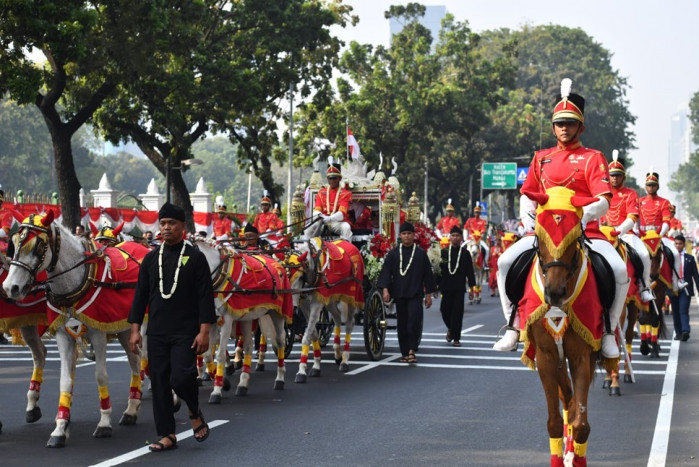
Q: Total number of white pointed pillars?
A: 3